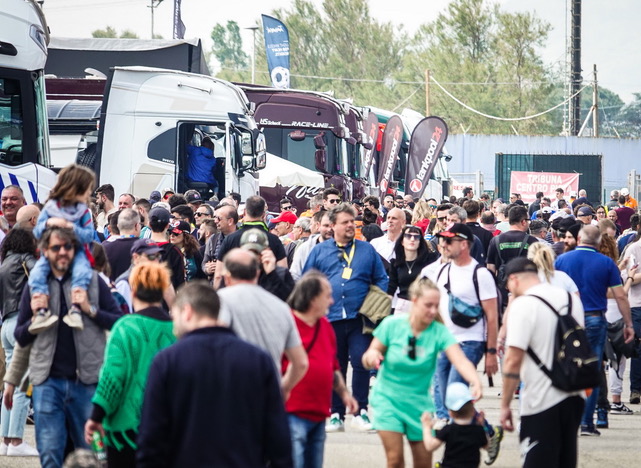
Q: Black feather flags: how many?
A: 3